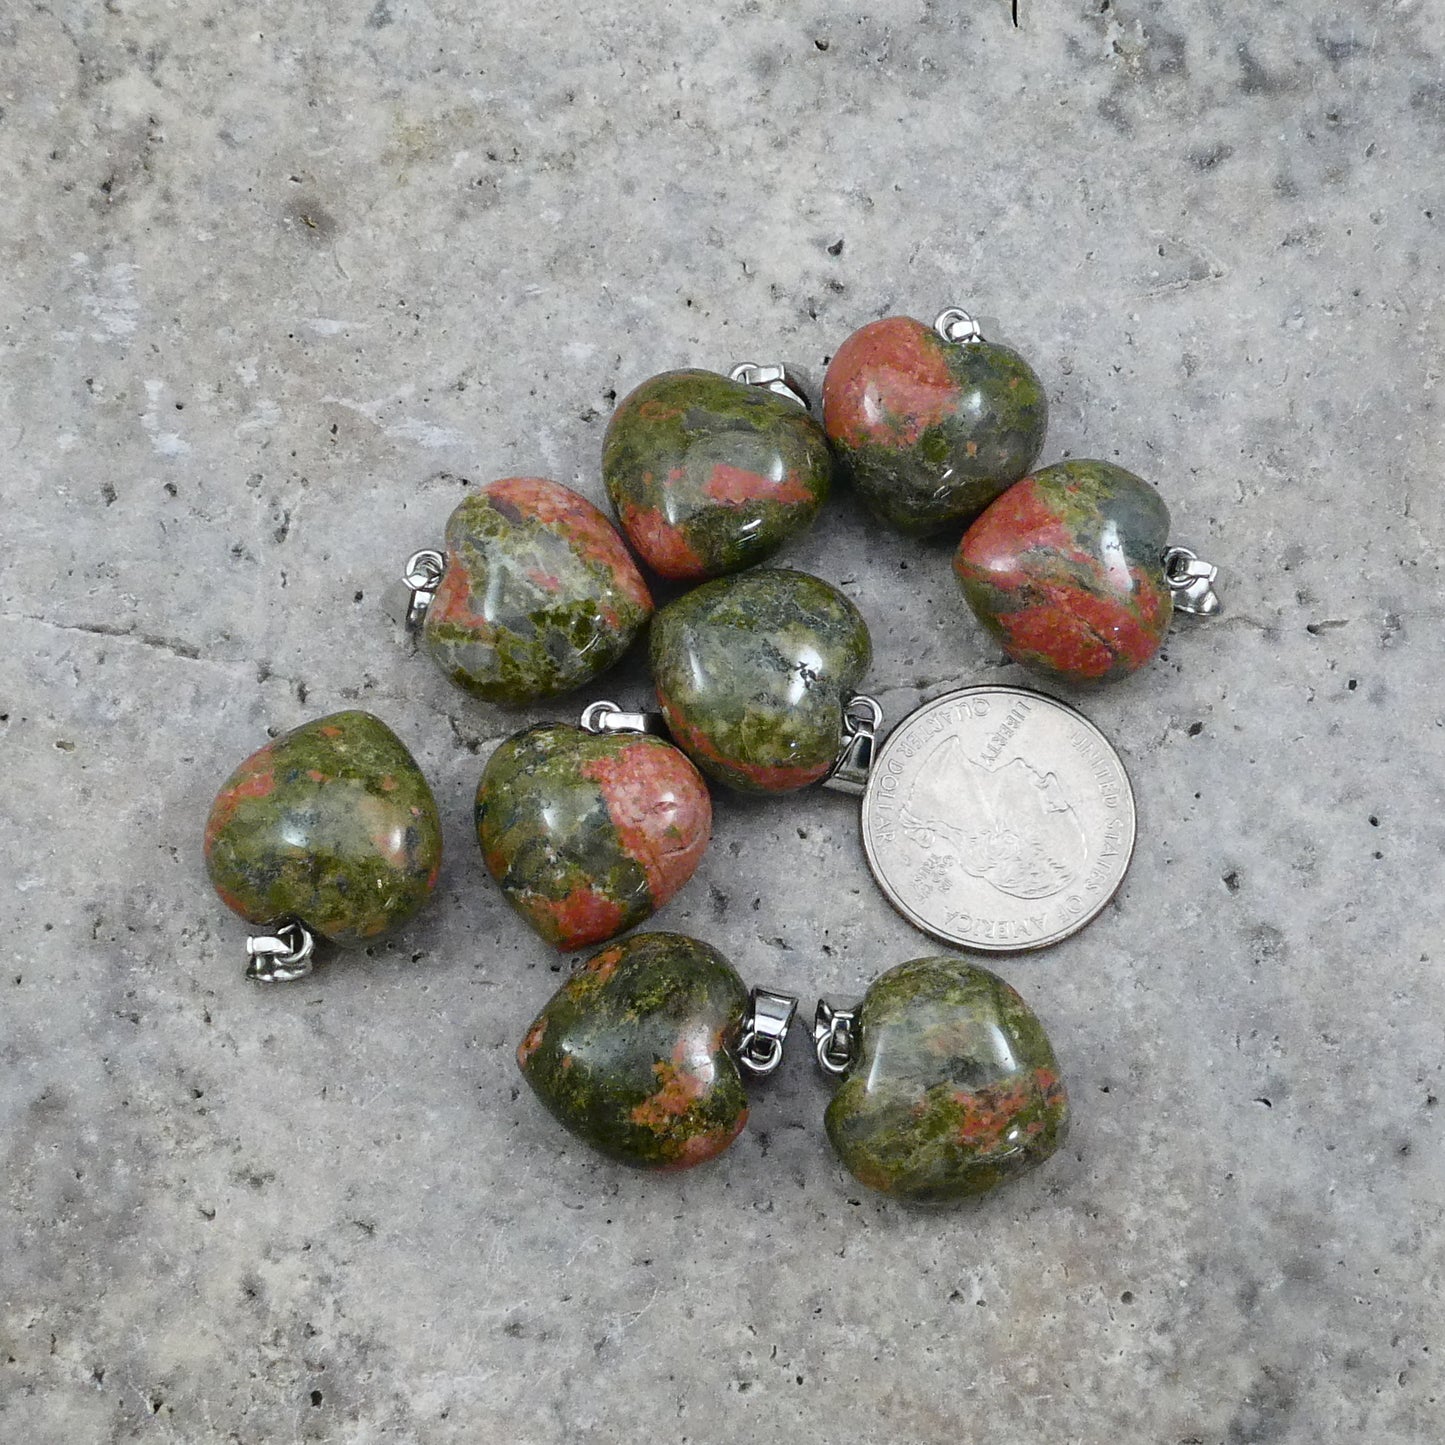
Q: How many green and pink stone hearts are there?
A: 9